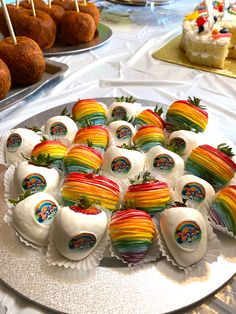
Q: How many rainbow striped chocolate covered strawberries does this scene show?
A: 12